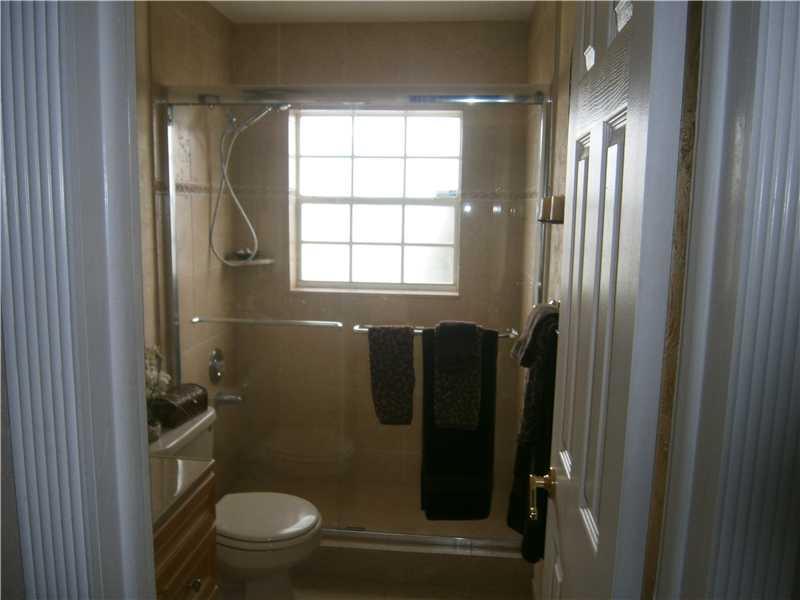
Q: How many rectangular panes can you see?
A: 12